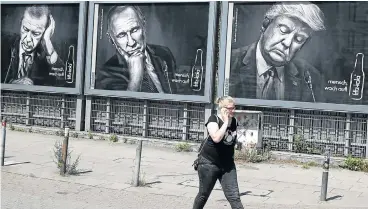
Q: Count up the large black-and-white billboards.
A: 3